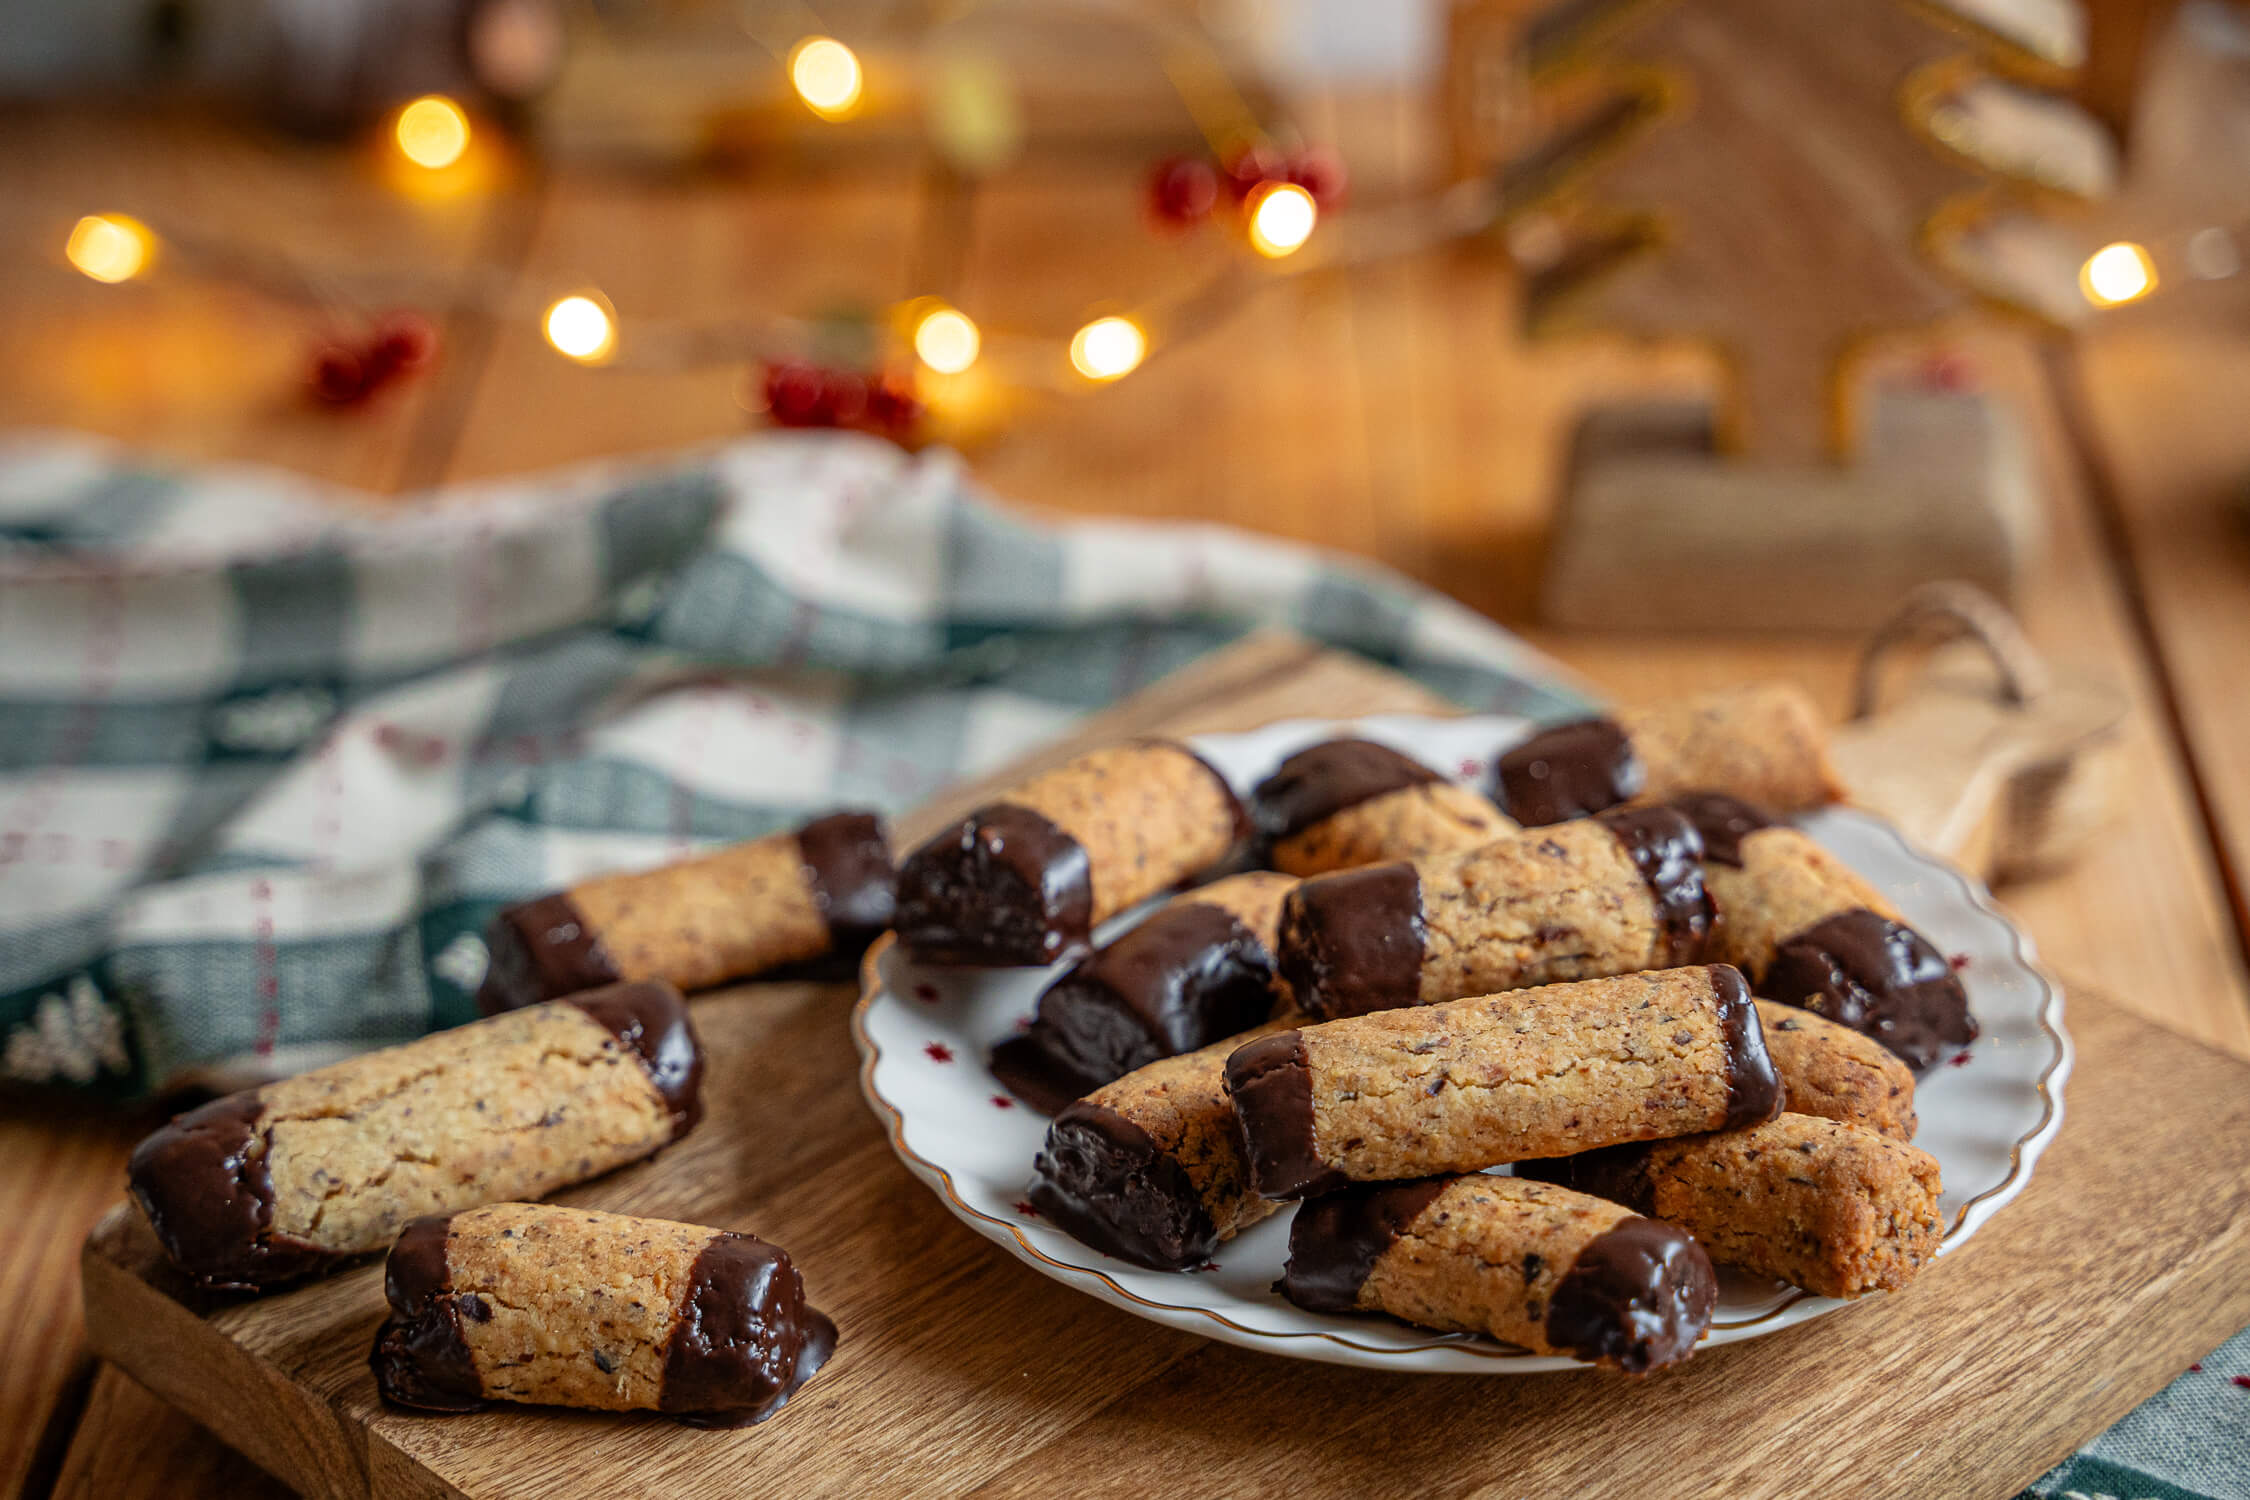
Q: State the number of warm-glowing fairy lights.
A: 8